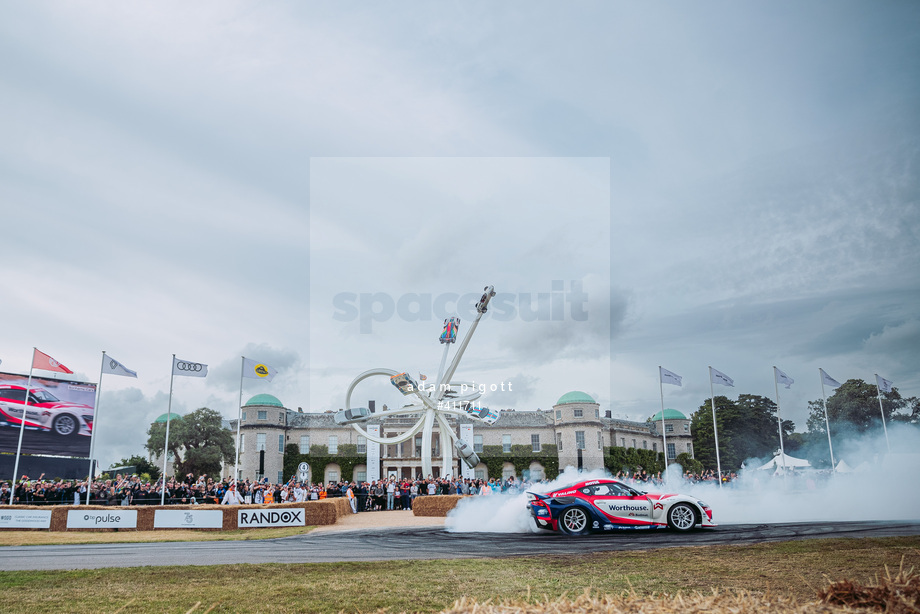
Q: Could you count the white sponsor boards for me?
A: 4